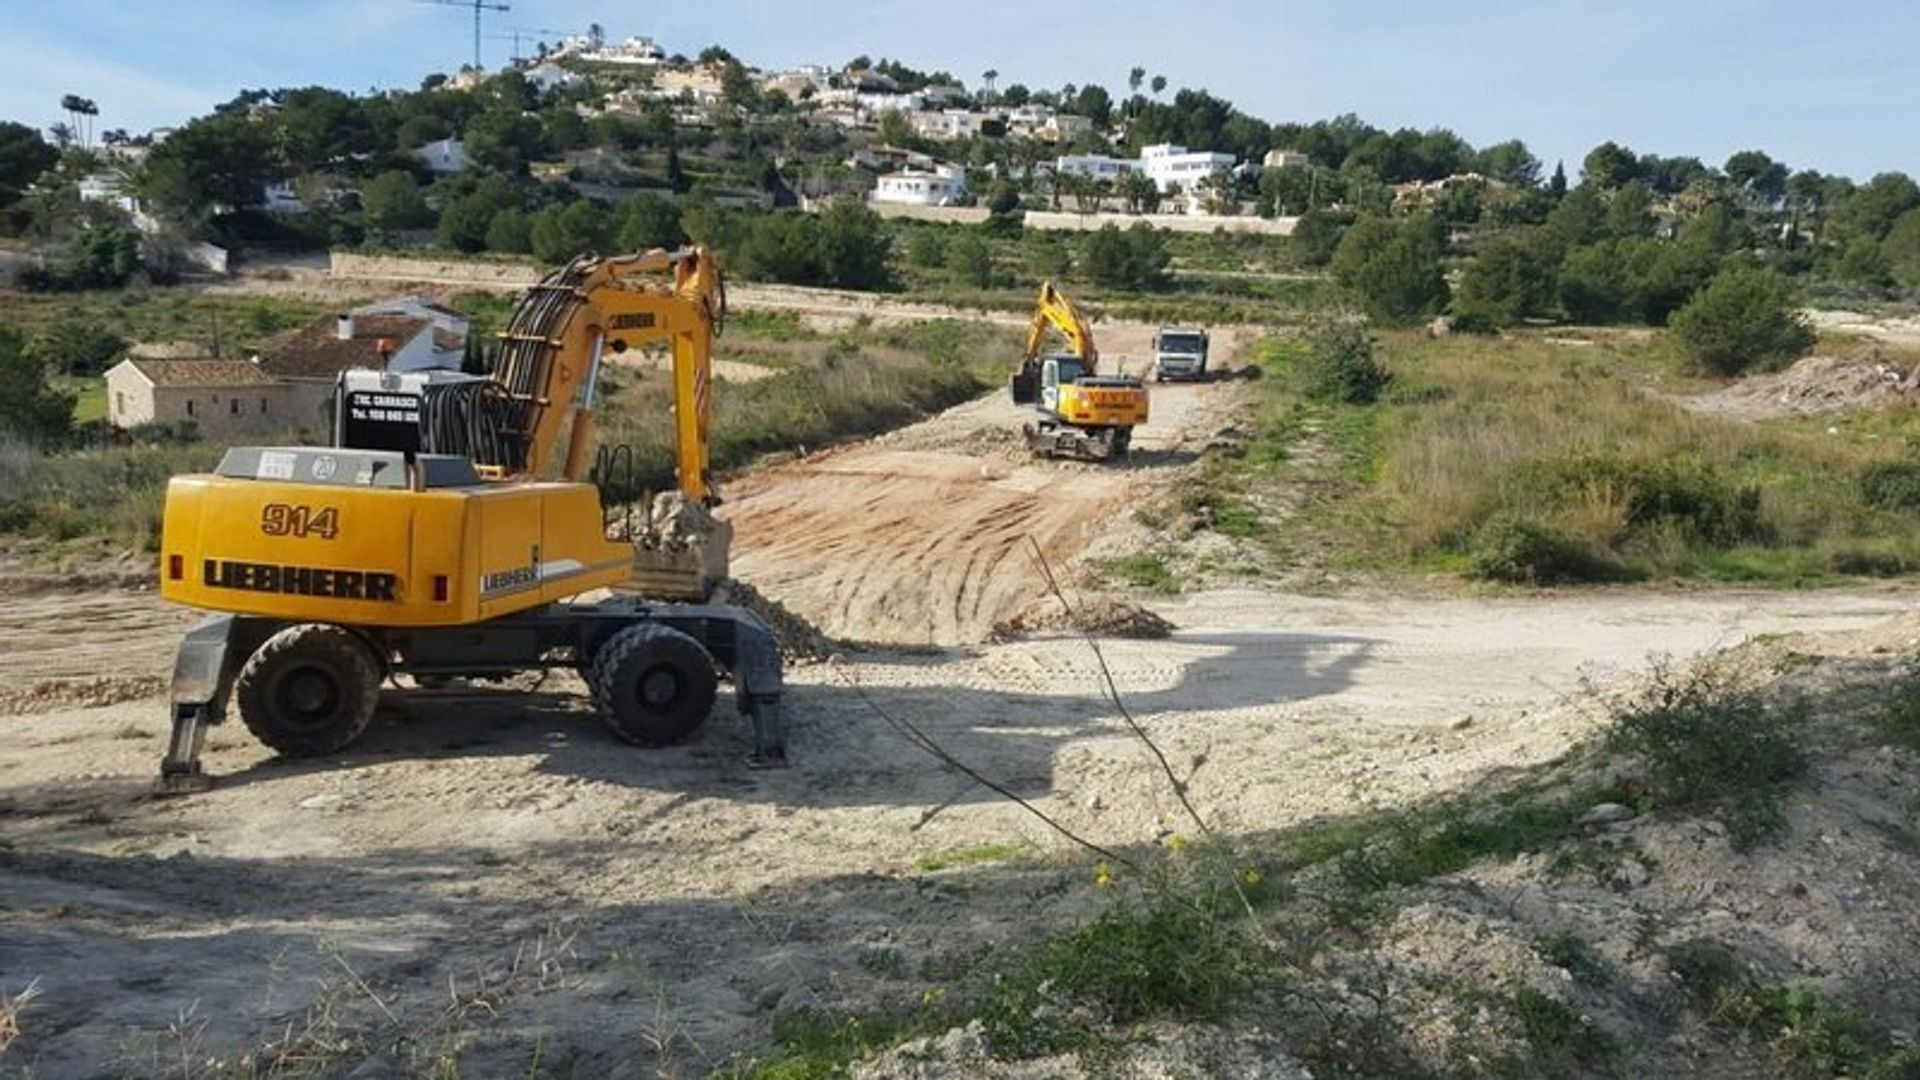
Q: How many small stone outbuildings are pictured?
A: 1